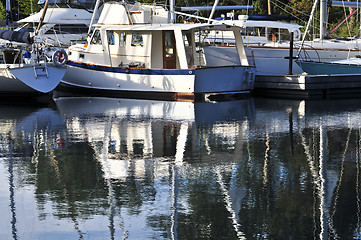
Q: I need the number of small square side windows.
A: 2